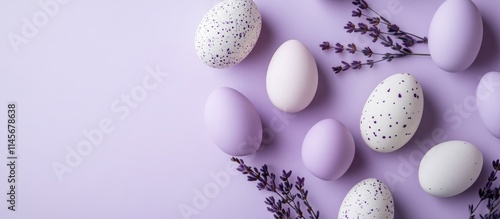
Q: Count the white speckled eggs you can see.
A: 3